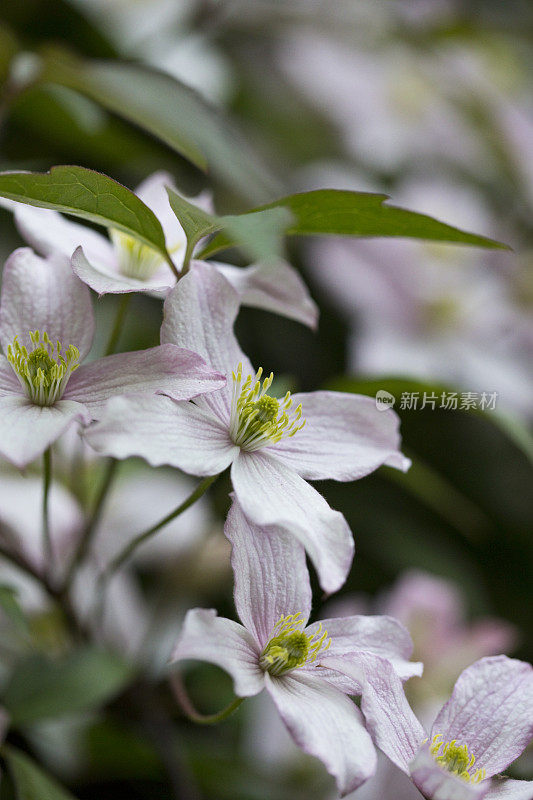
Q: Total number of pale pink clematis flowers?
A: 5